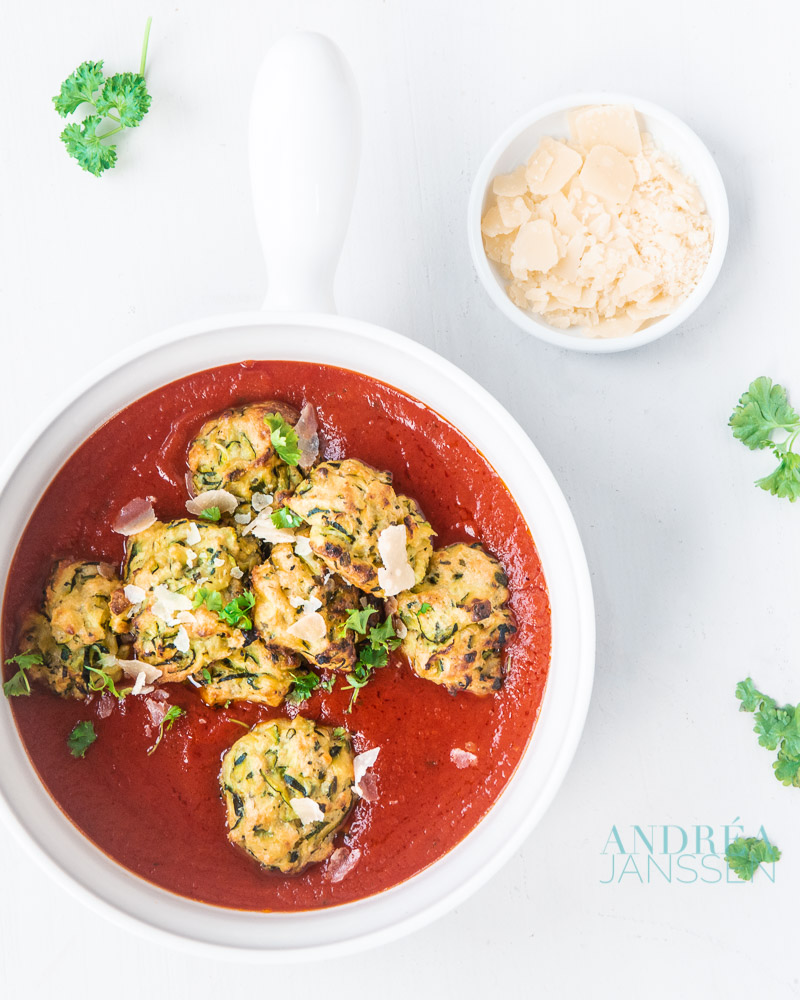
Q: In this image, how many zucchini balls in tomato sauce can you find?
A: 8